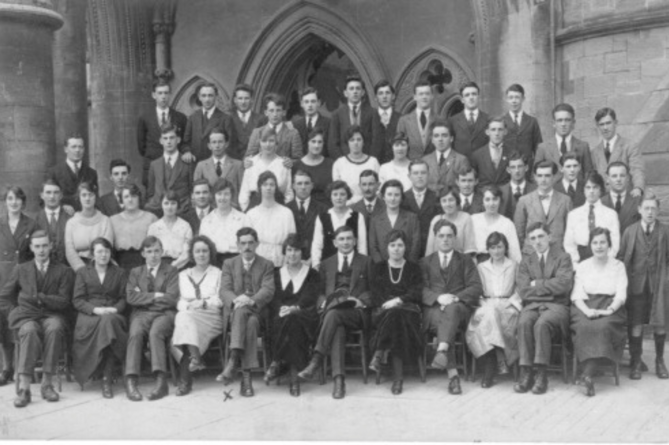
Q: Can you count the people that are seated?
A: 12